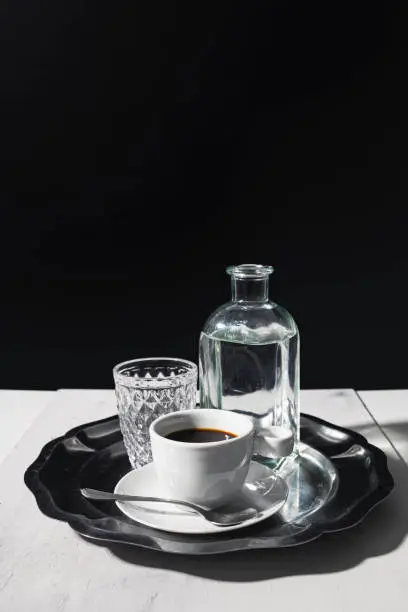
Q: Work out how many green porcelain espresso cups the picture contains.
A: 0